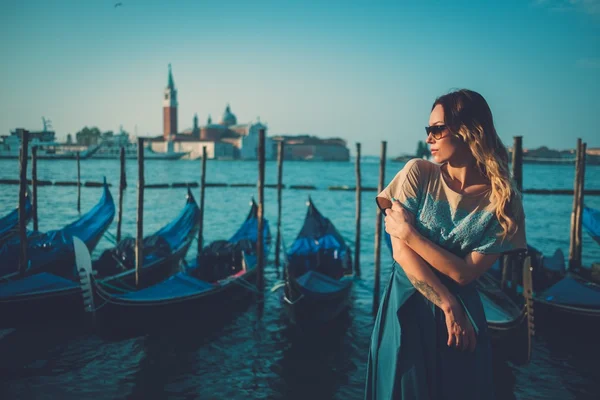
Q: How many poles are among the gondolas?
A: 13